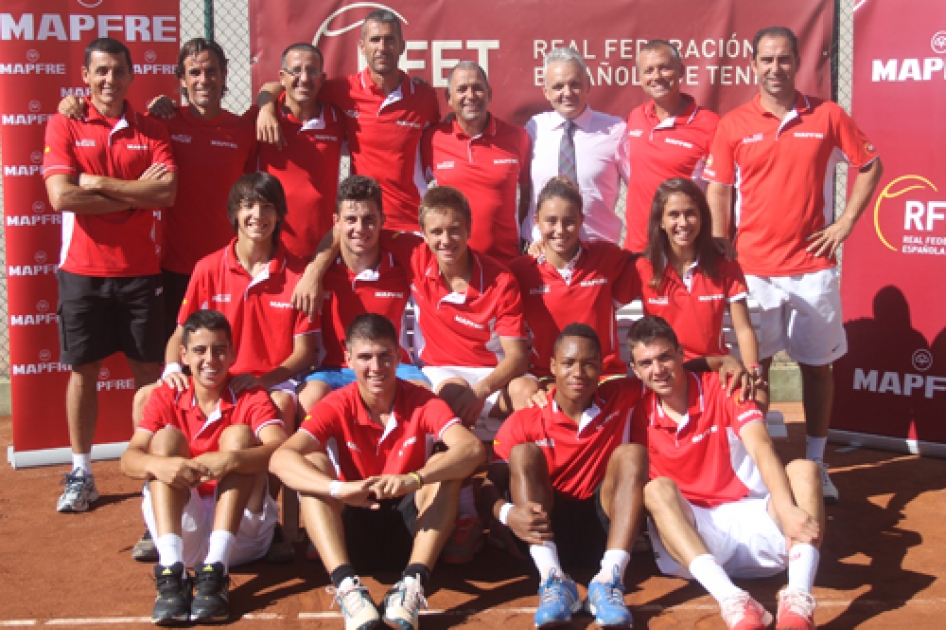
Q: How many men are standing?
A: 8